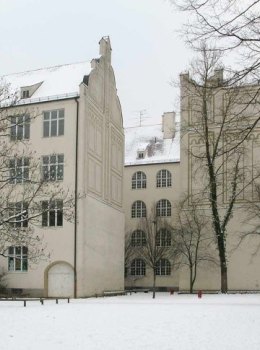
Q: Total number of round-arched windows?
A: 8